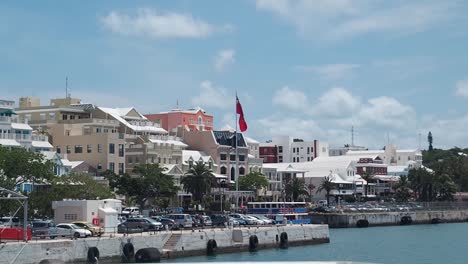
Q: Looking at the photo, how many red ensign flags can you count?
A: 1